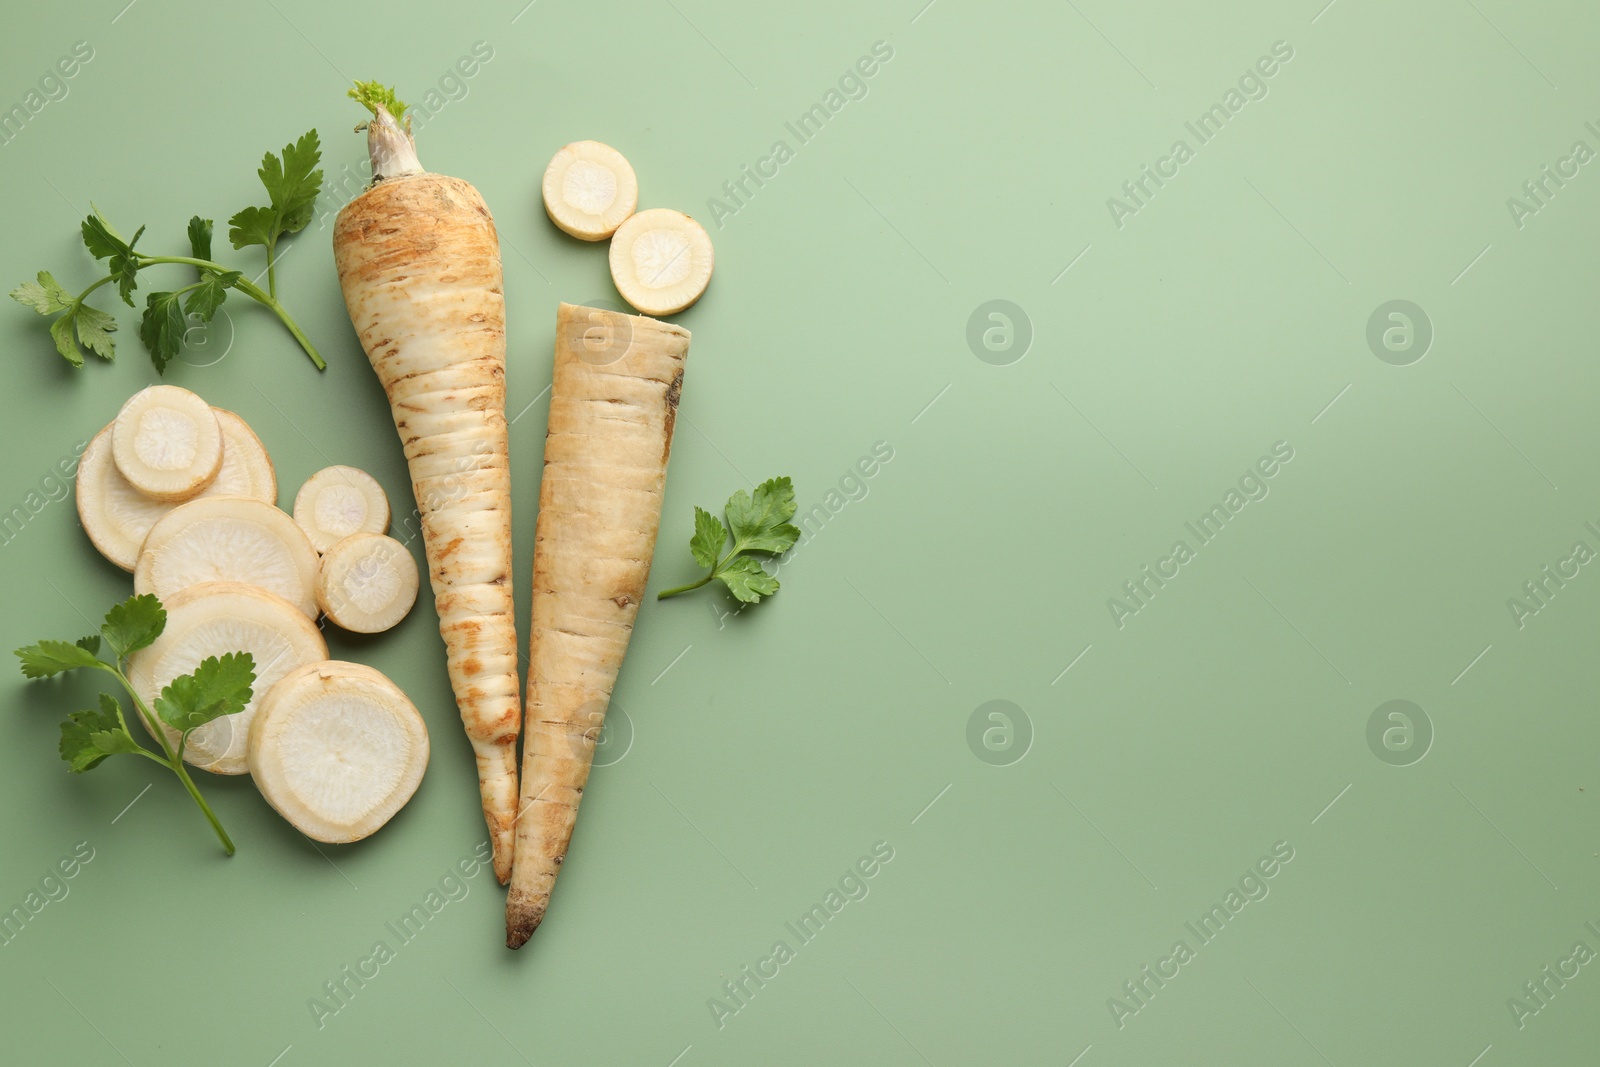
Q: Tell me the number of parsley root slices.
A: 9